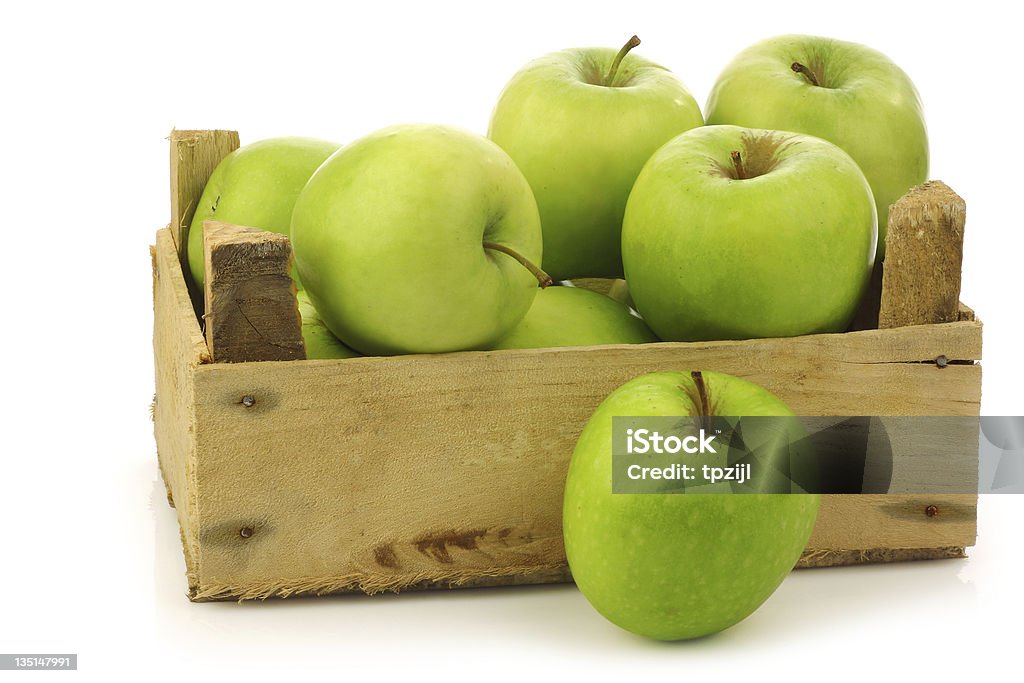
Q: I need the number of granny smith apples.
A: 8